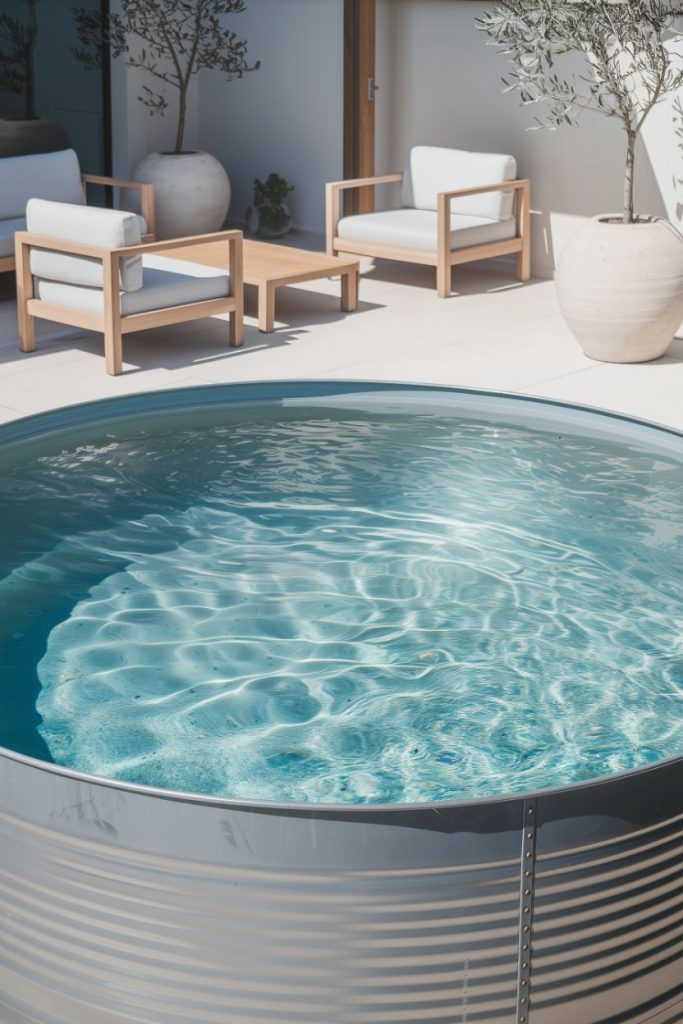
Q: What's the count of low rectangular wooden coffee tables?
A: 1